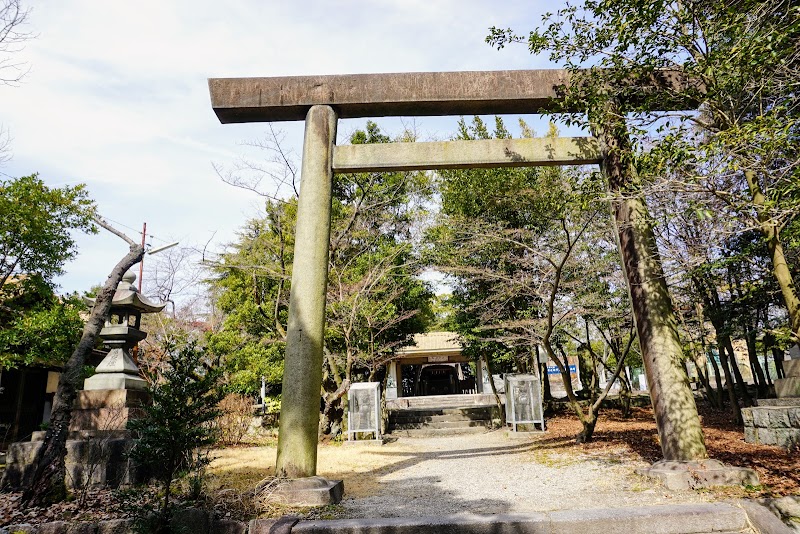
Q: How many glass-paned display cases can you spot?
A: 2